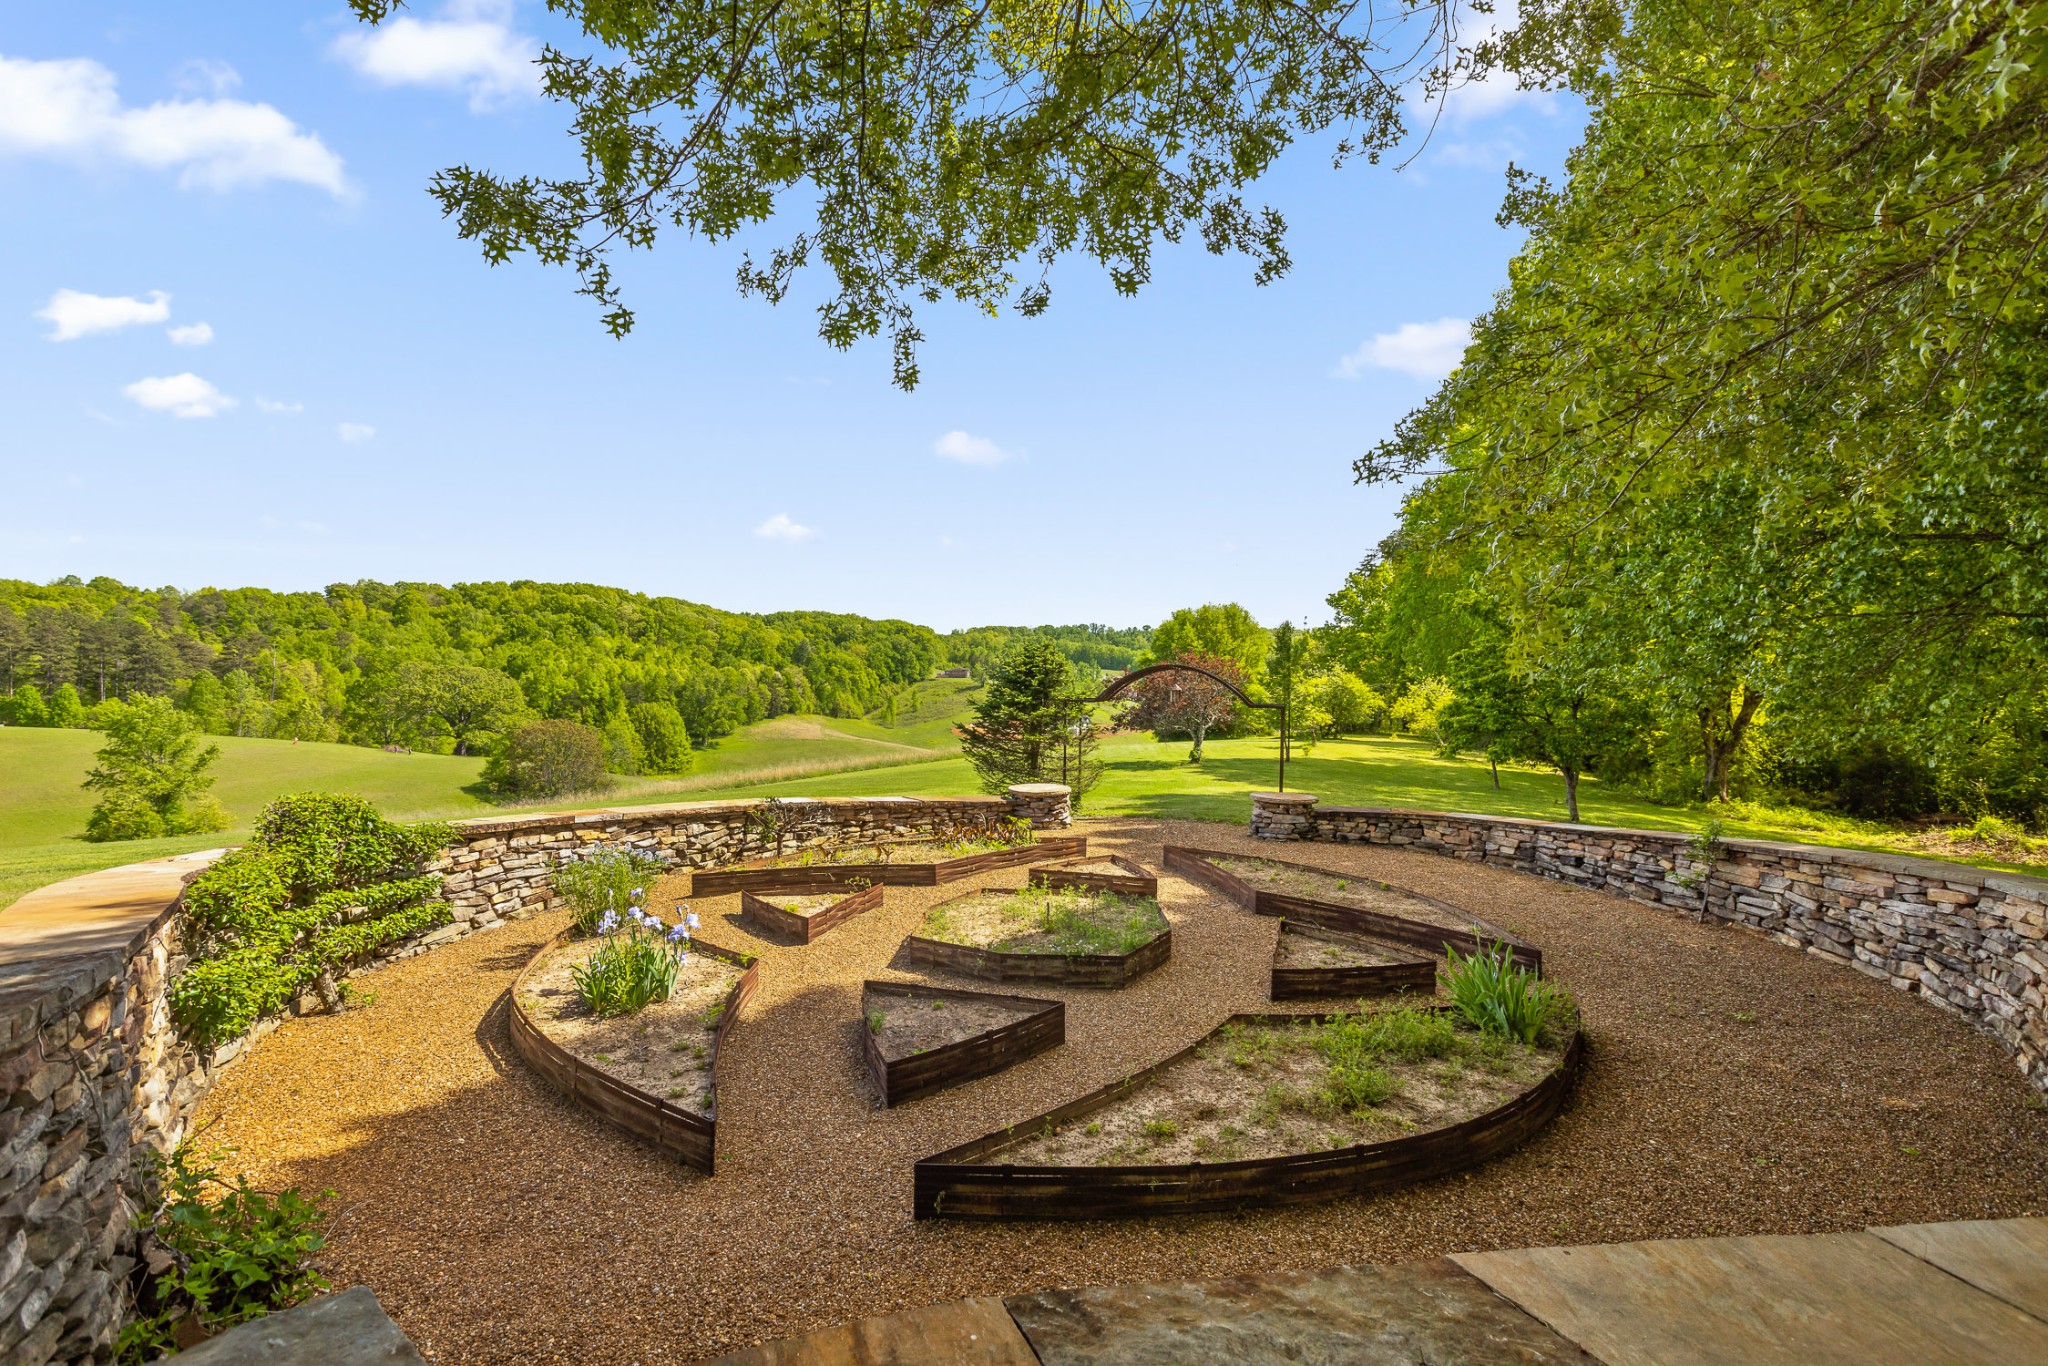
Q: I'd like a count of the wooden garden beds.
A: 9